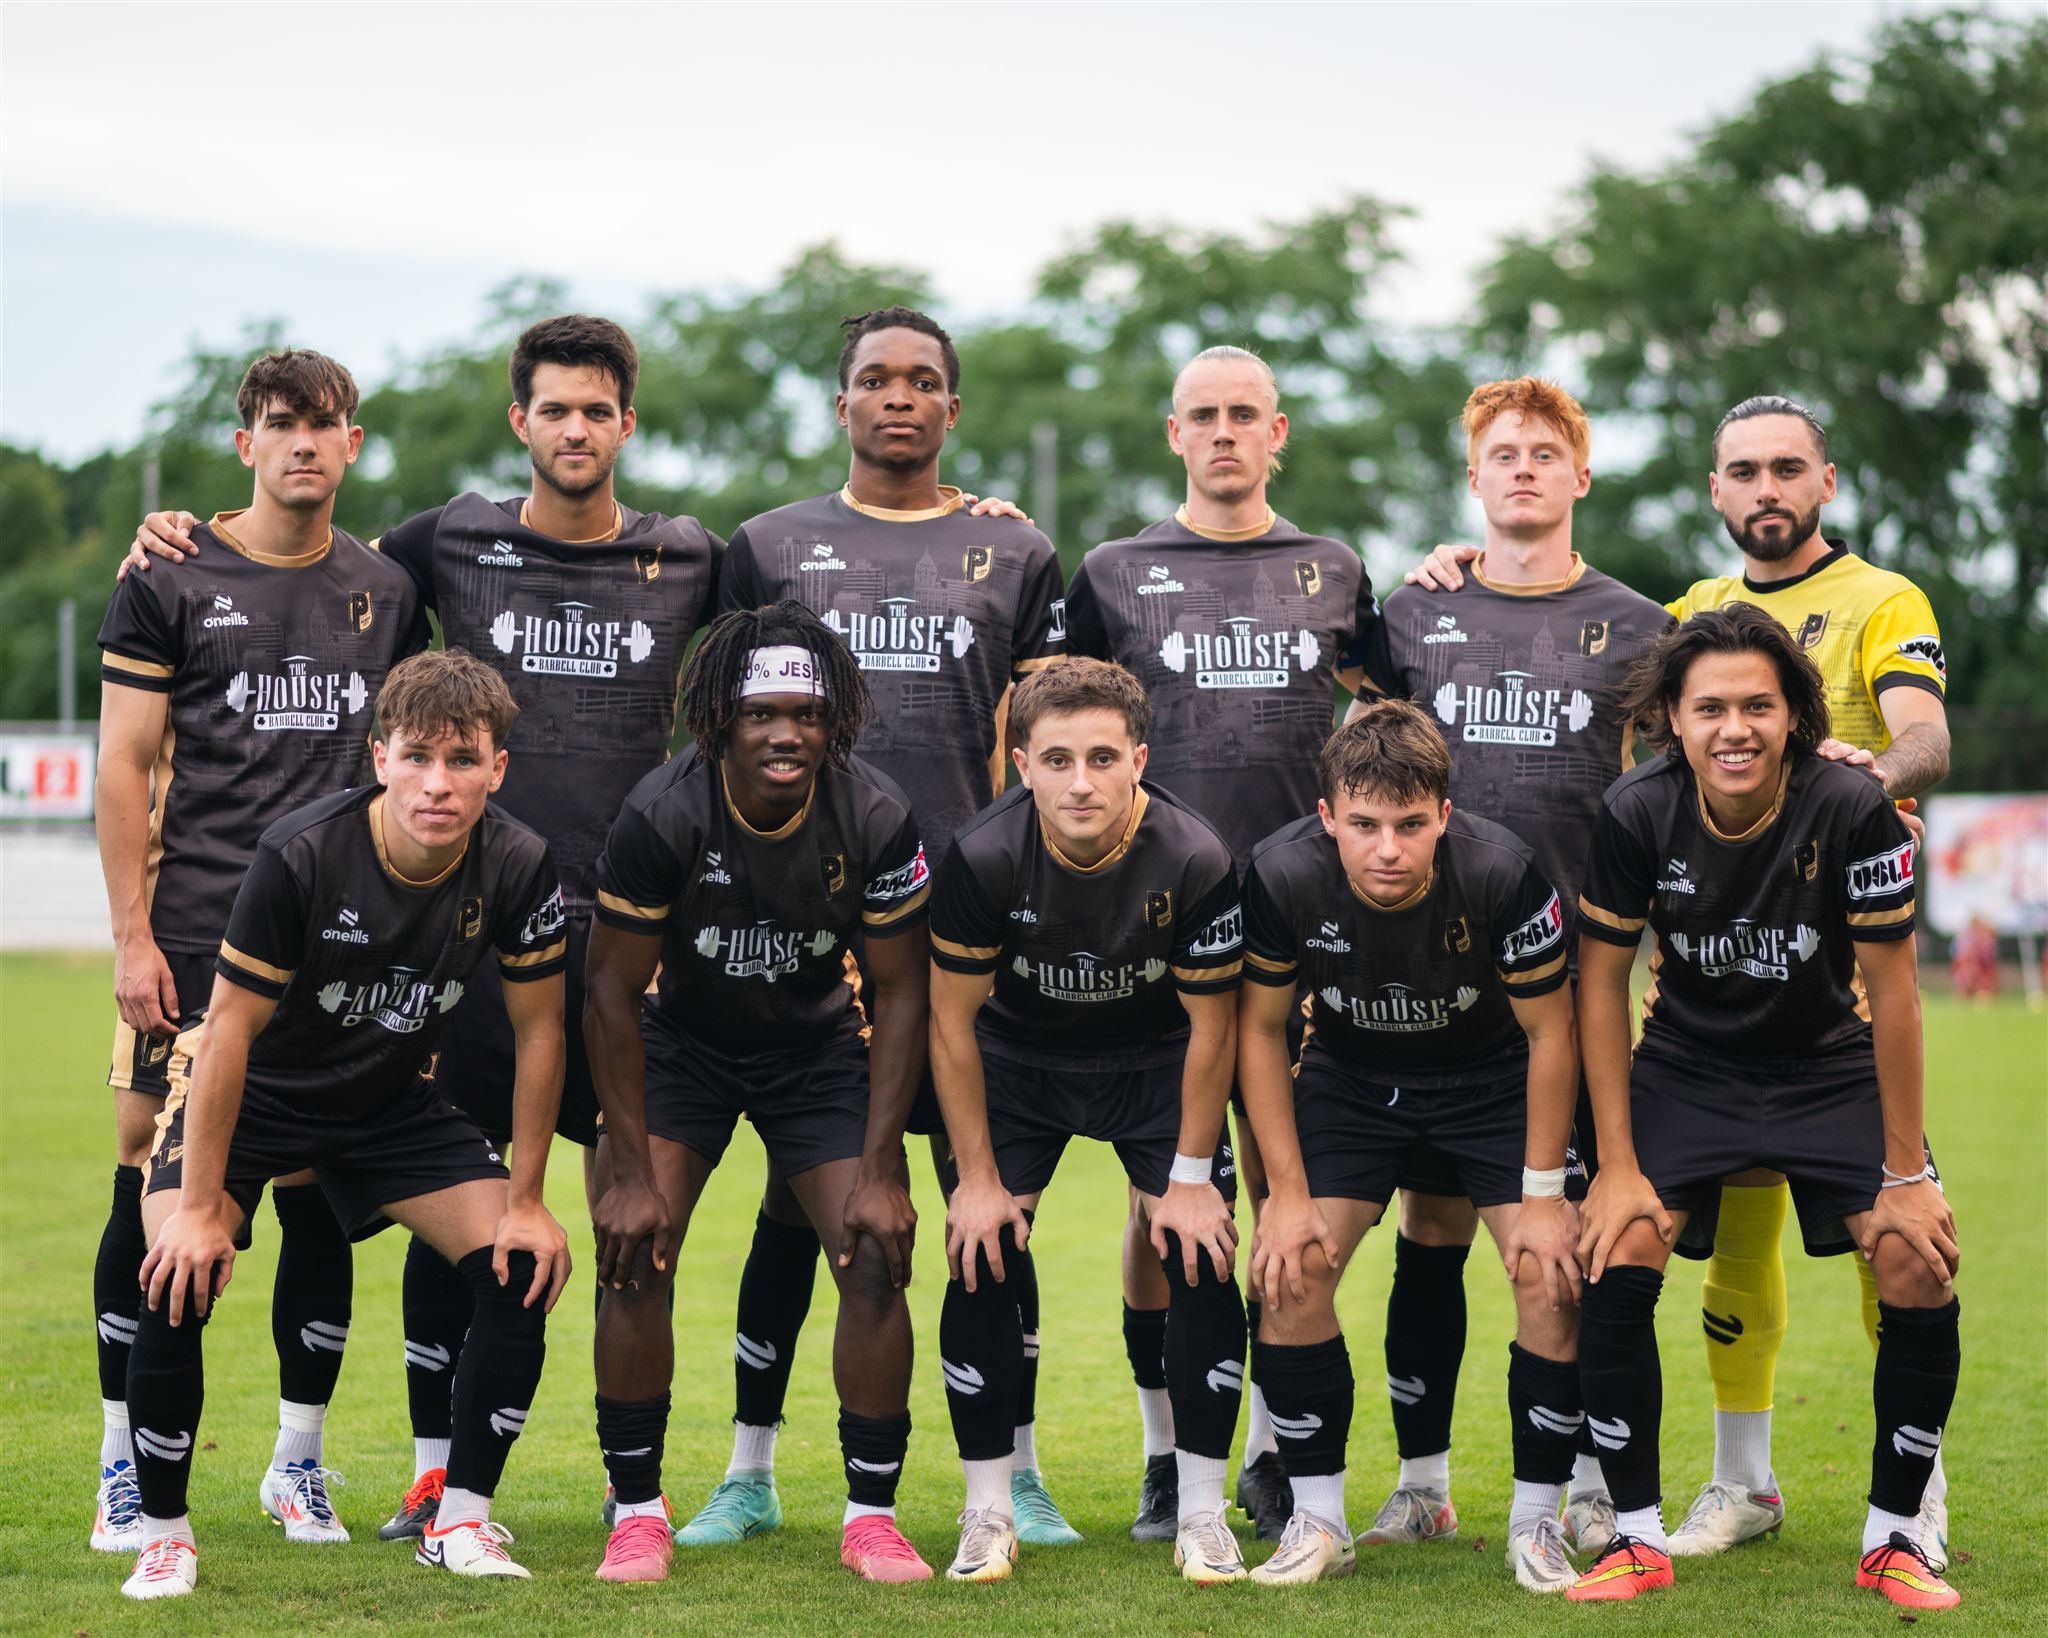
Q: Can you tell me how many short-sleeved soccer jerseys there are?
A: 11